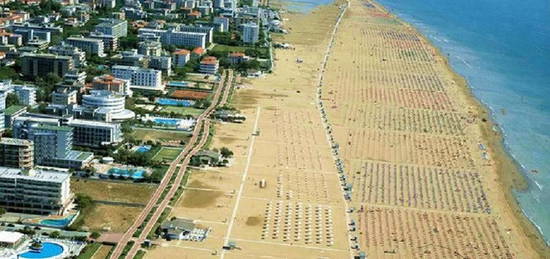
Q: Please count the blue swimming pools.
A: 7